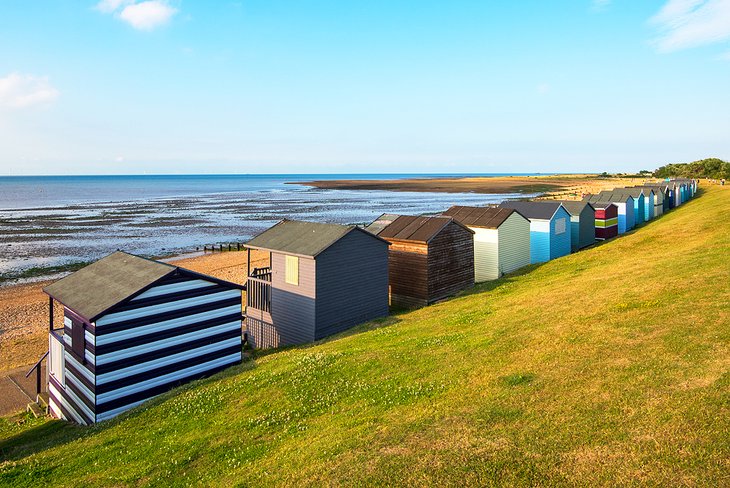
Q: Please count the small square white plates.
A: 1